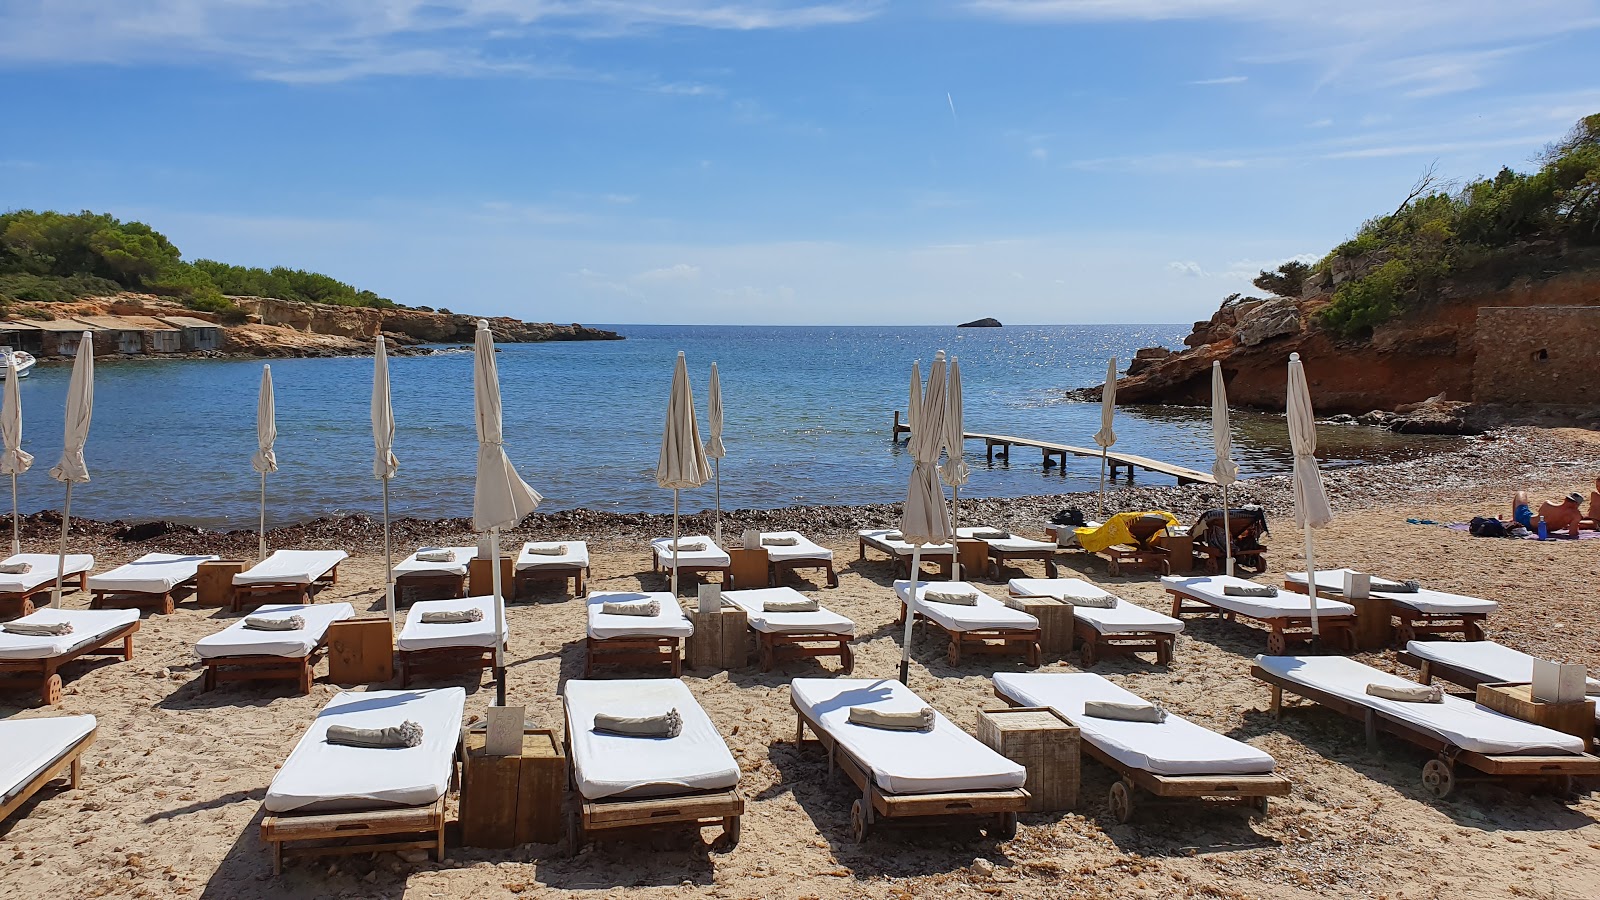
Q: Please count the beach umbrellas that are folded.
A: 13